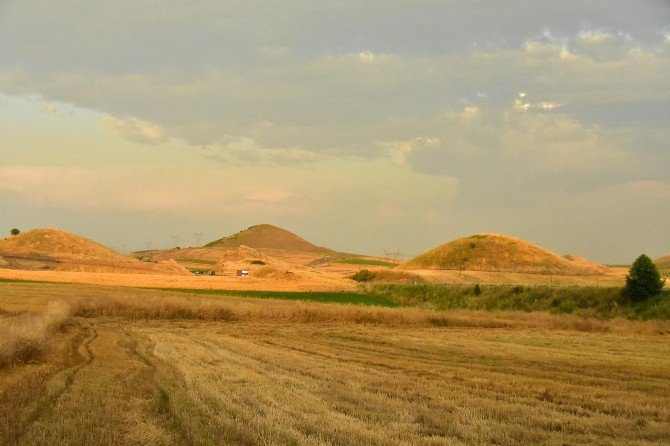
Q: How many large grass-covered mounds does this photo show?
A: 3